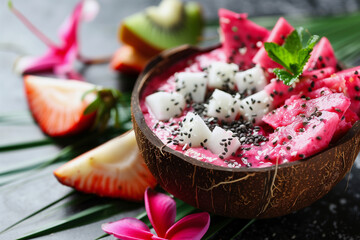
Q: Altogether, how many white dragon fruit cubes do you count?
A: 8